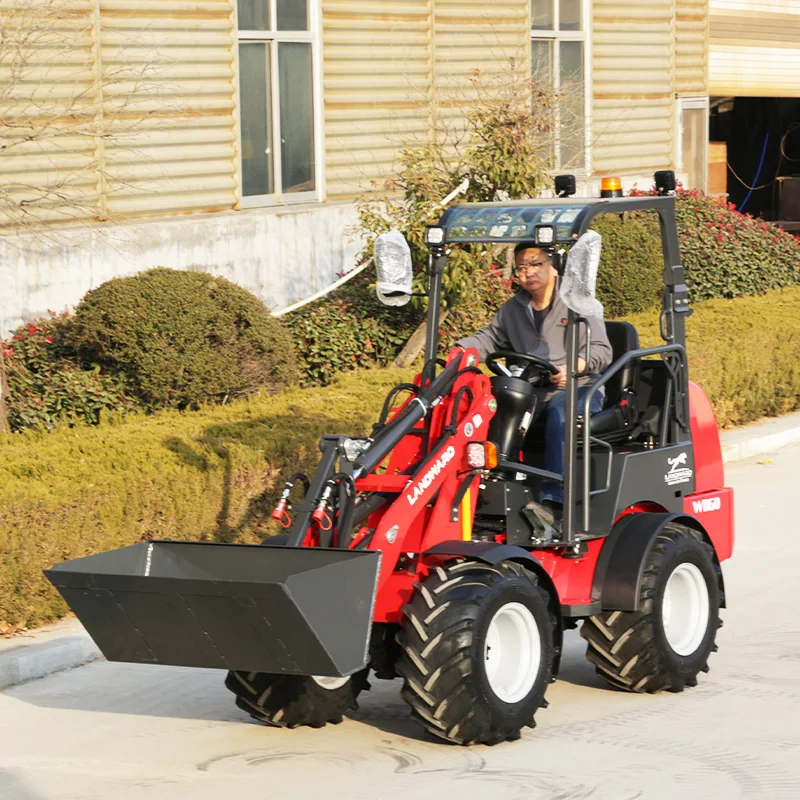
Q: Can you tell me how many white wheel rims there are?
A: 3